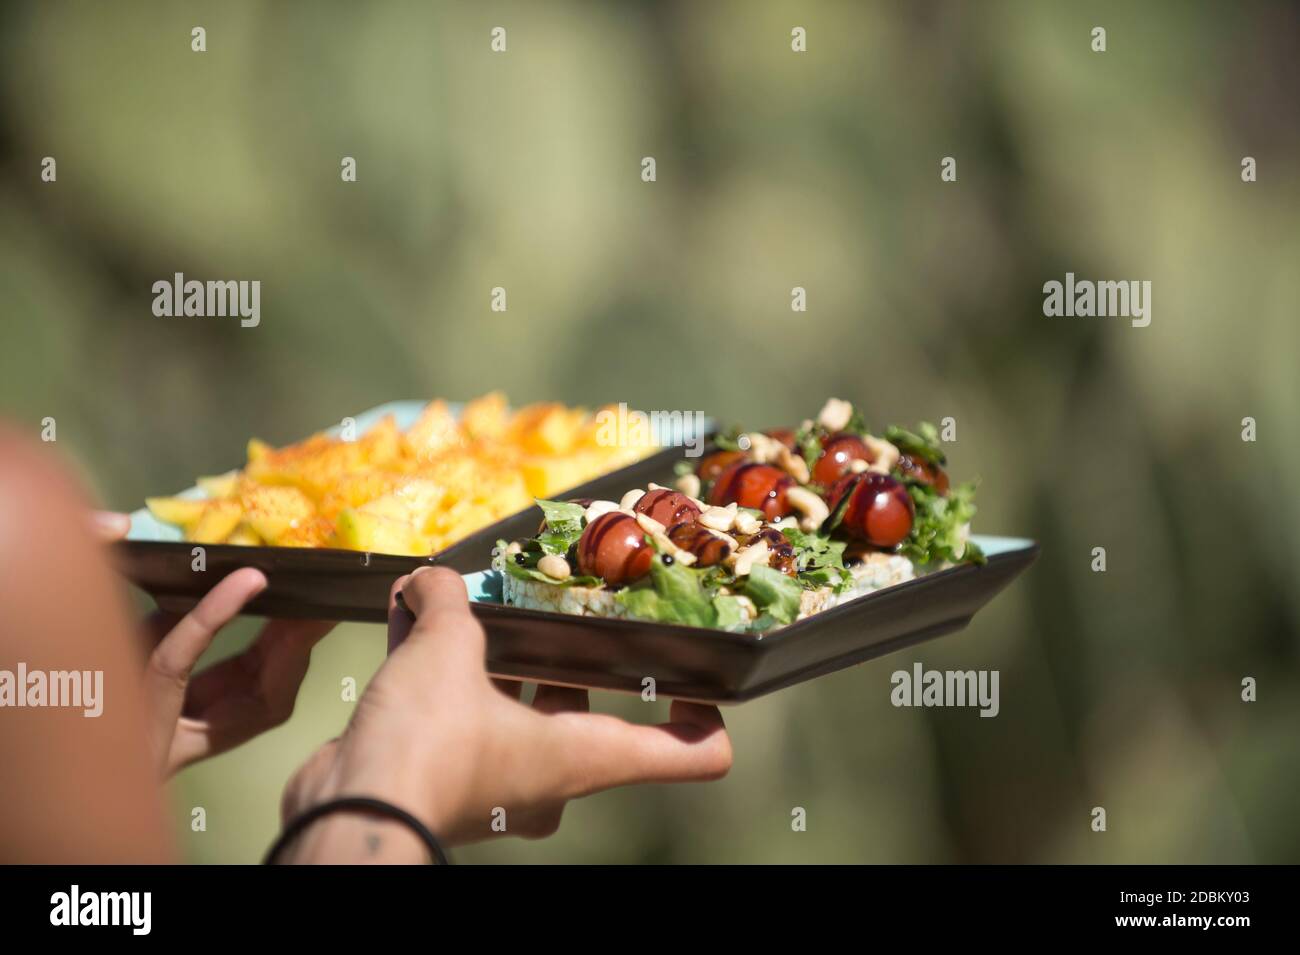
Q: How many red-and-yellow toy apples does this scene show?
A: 0